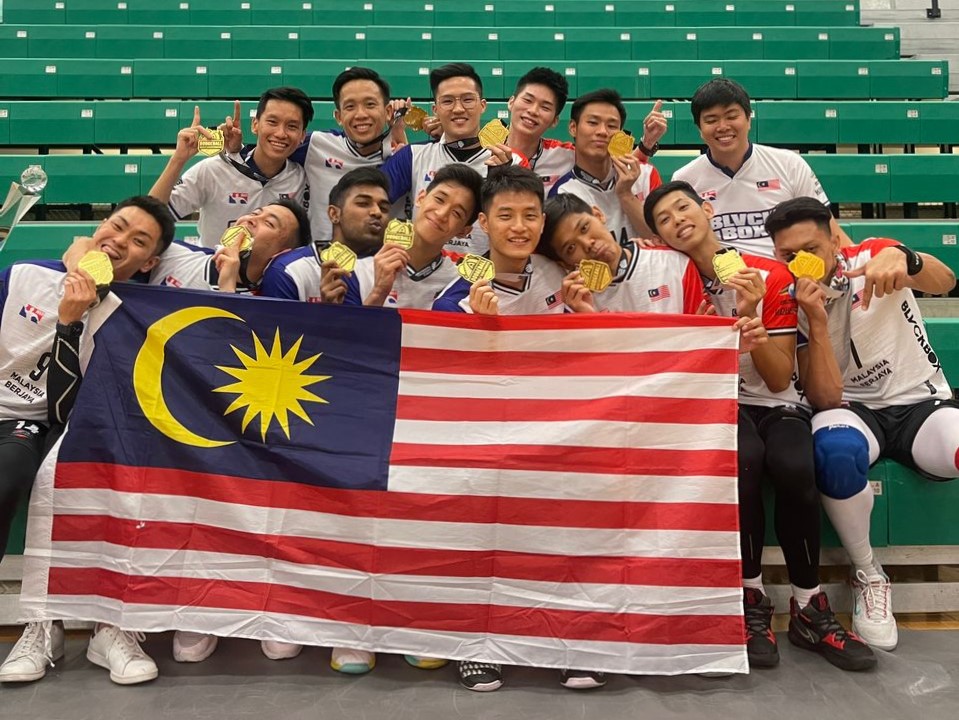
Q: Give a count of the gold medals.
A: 12